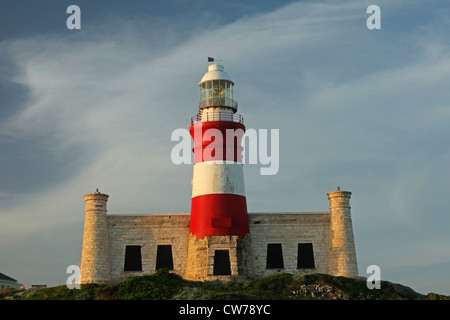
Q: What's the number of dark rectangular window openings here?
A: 5